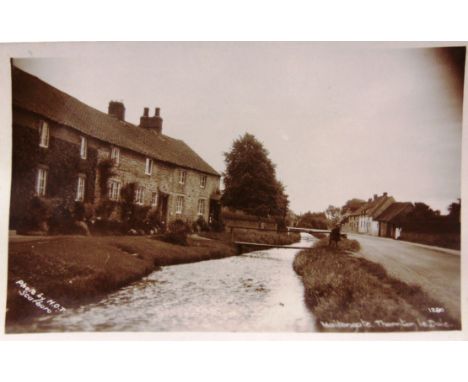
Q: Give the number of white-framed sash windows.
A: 13